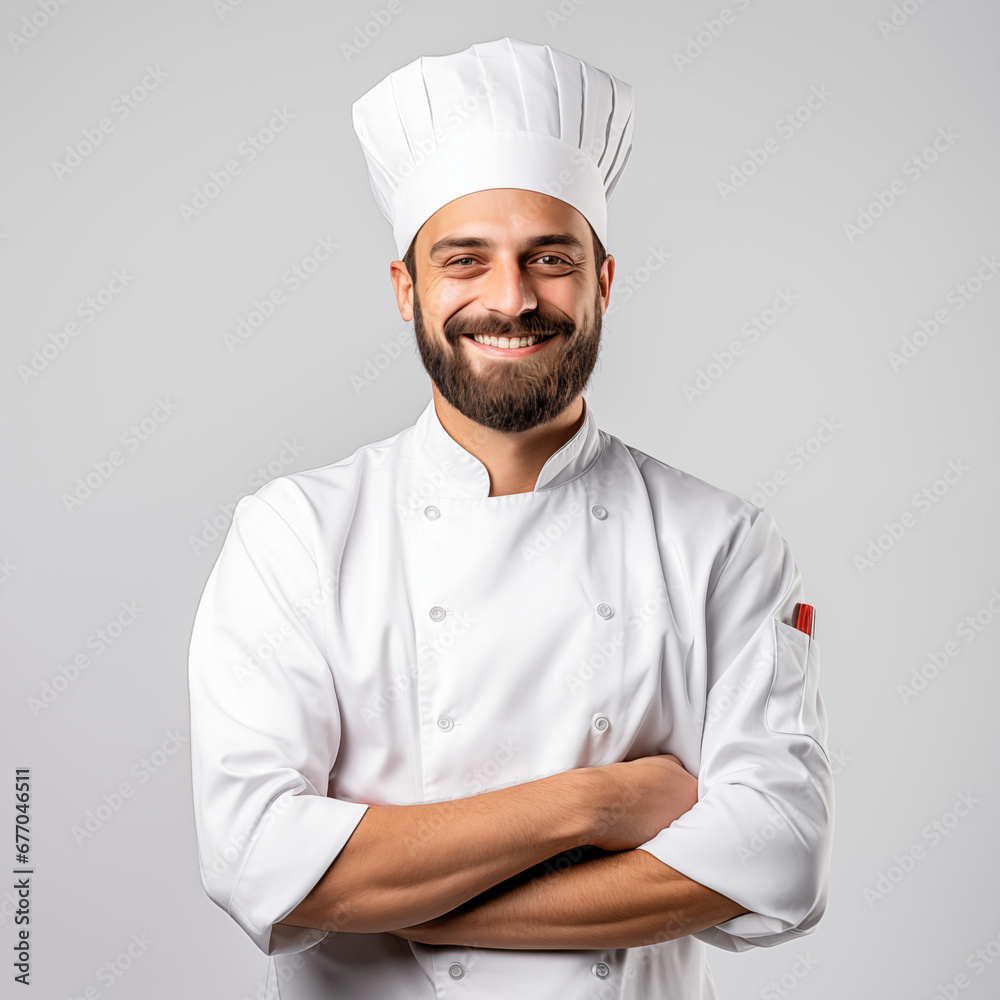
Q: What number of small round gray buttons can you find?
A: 8